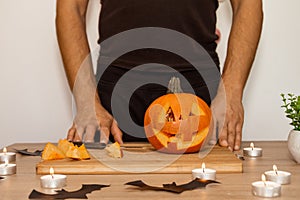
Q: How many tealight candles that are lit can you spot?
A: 7